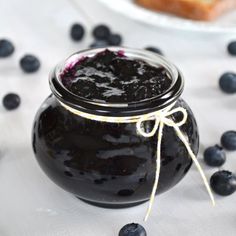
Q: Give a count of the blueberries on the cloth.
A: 14